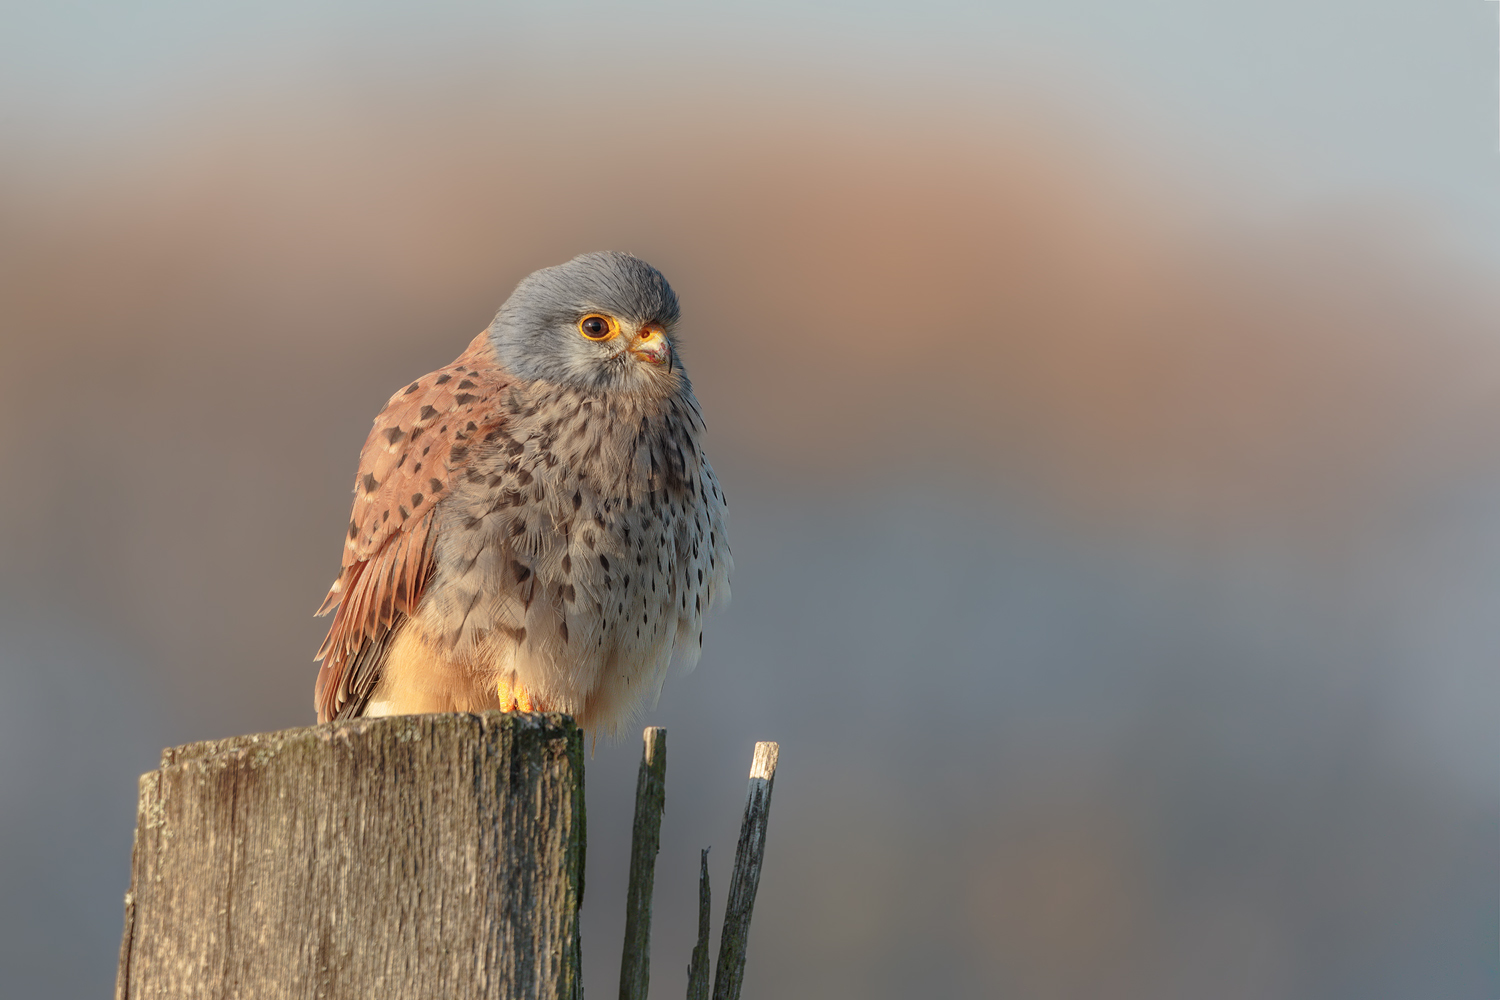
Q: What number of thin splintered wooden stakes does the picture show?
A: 3